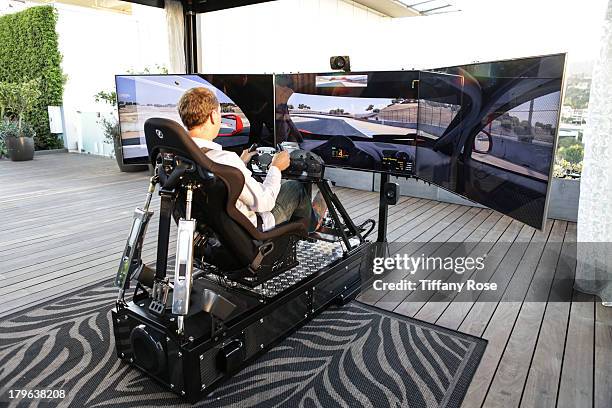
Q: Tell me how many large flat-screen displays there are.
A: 3